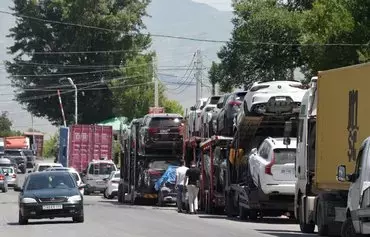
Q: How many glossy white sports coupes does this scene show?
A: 1